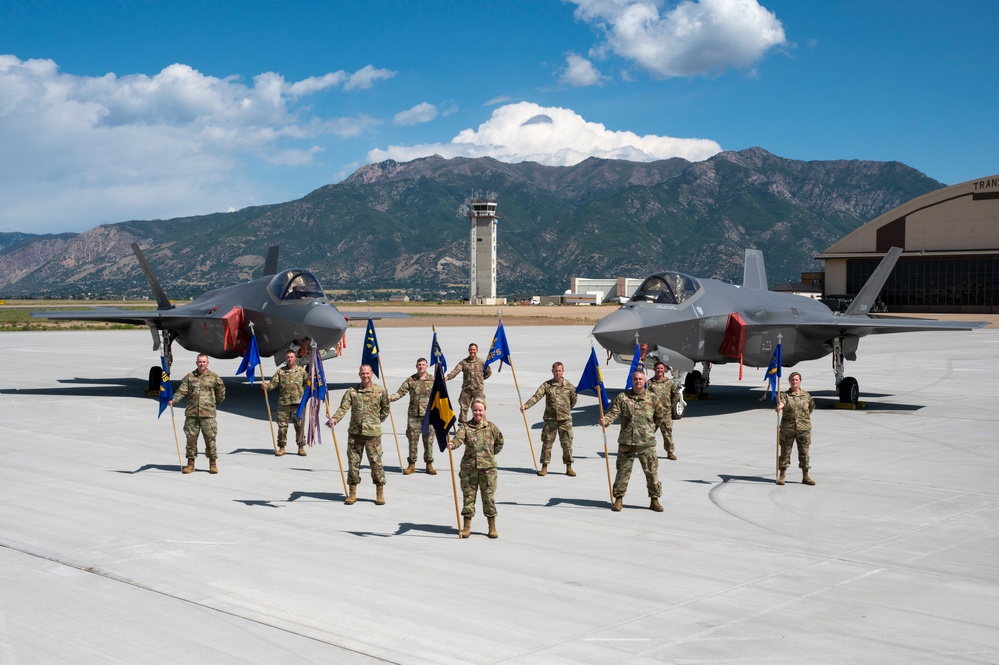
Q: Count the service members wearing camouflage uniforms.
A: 10